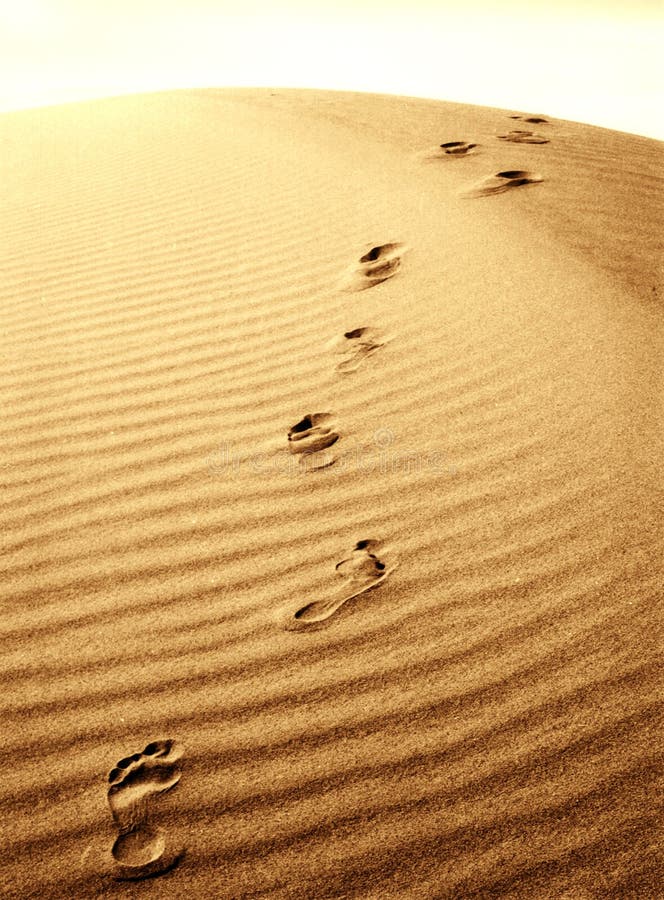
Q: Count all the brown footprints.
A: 9